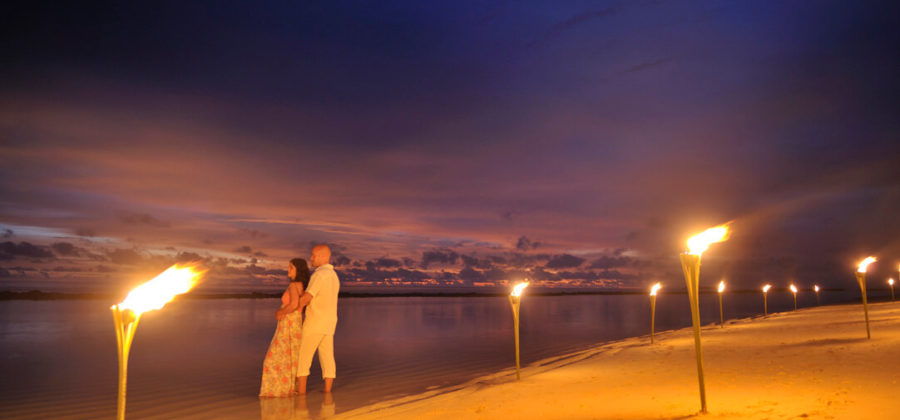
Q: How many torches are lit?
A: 11